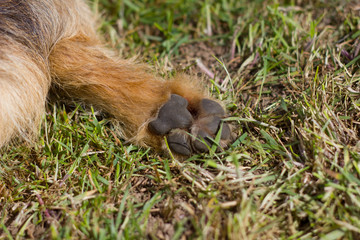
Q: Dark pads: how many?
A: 5